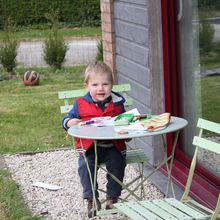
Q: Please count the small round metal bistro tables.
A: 1